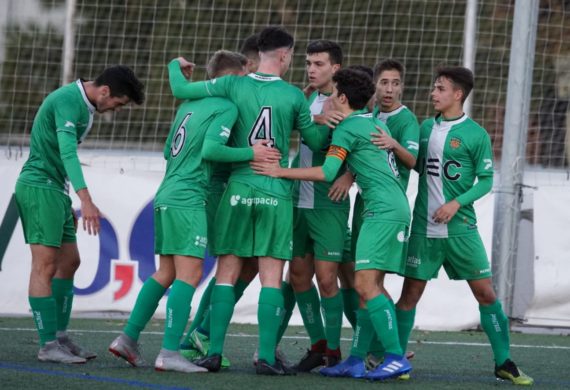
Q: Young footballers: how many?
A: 9